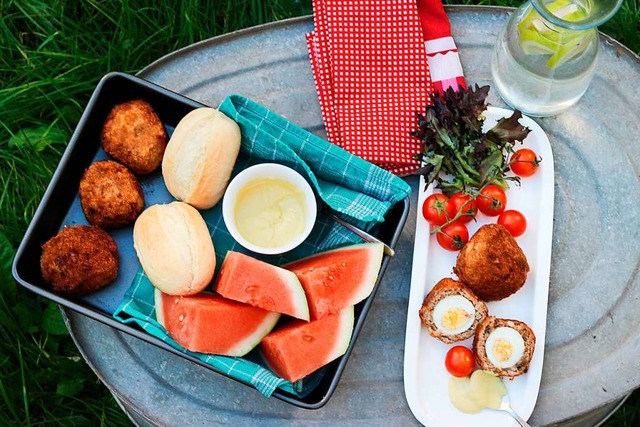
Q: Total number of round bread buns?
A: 2